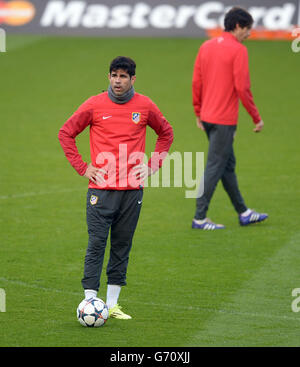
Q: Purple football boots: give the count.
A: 2